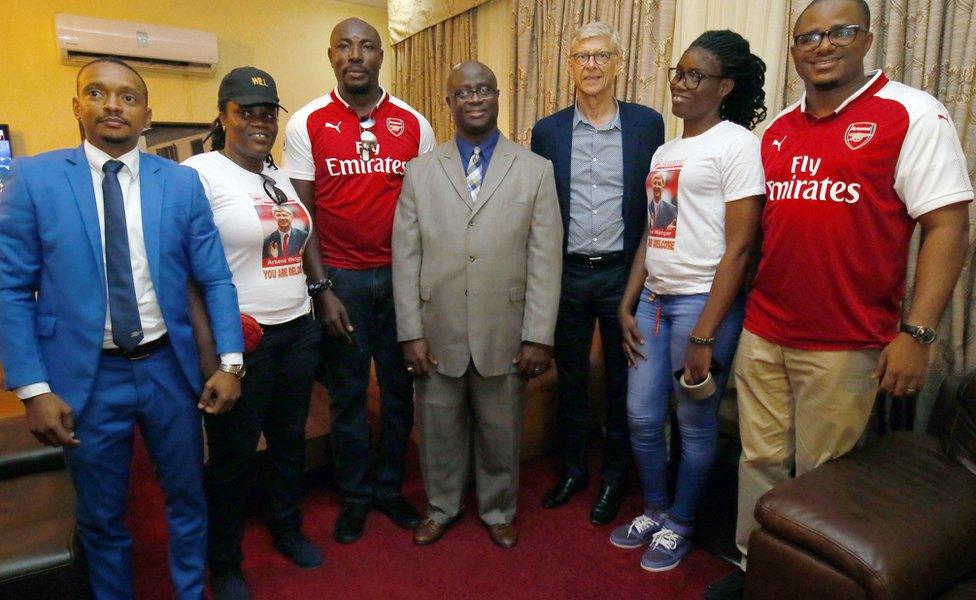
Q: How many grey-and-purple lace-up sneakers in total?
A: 2